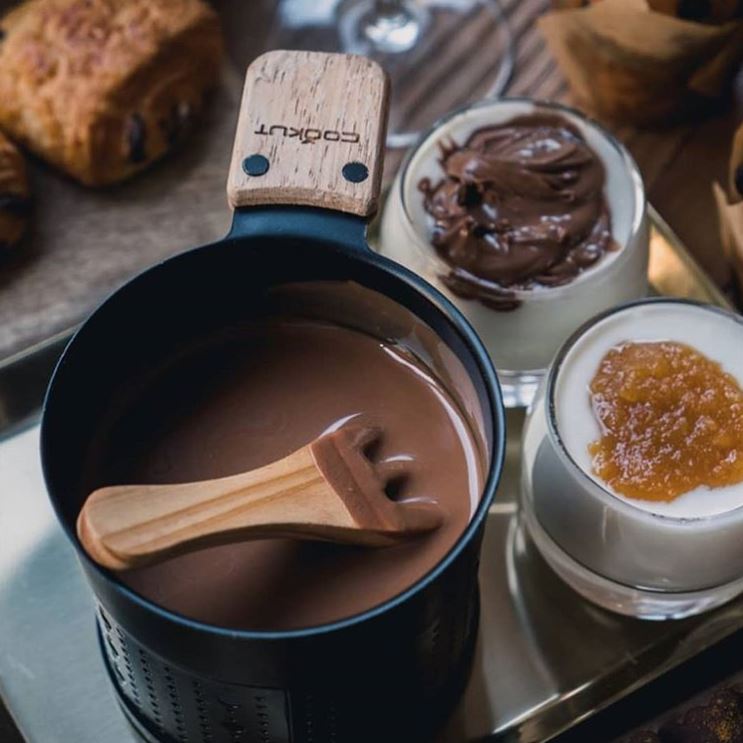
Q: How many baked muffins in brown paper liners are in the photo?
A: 2